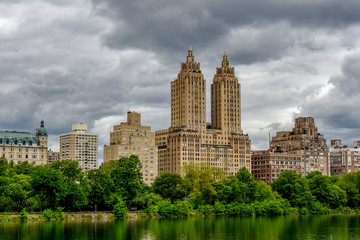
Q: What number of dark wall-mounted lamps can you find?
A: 0